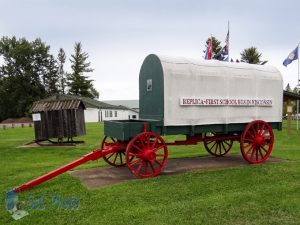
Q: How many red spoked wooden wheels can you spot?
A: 4